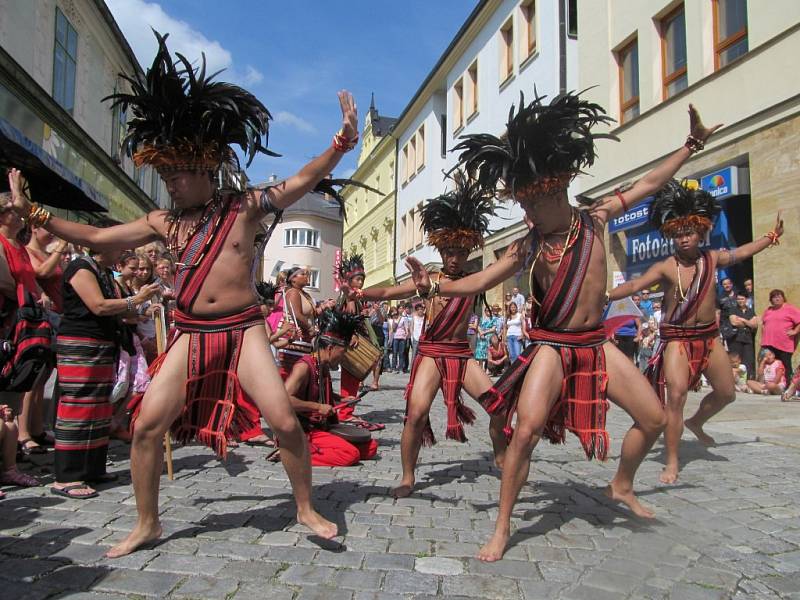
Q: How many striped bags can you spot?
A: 1